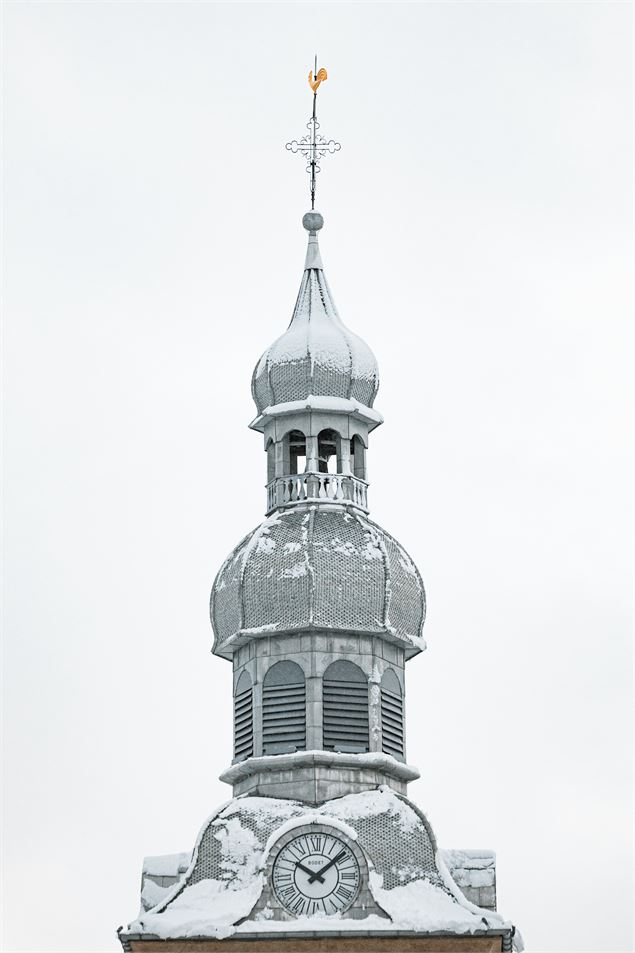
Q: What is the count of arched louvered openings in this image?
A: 4